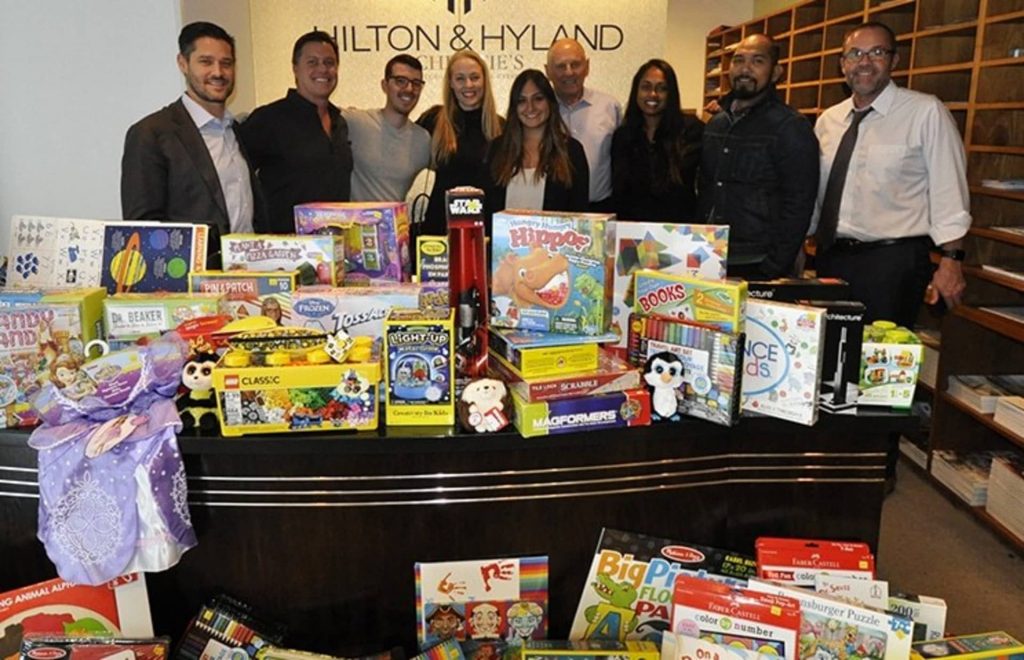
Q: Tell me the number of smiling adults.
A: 9